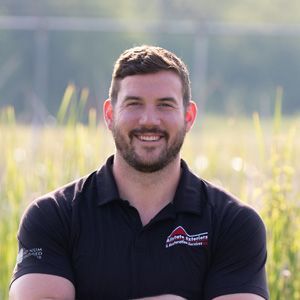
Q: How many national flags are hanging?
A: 0